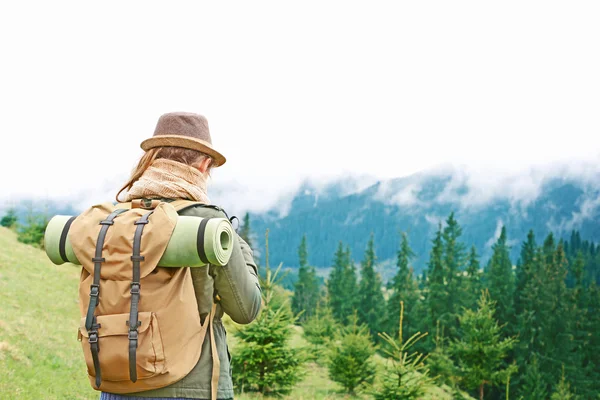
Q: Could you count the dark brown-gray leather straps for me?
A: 2